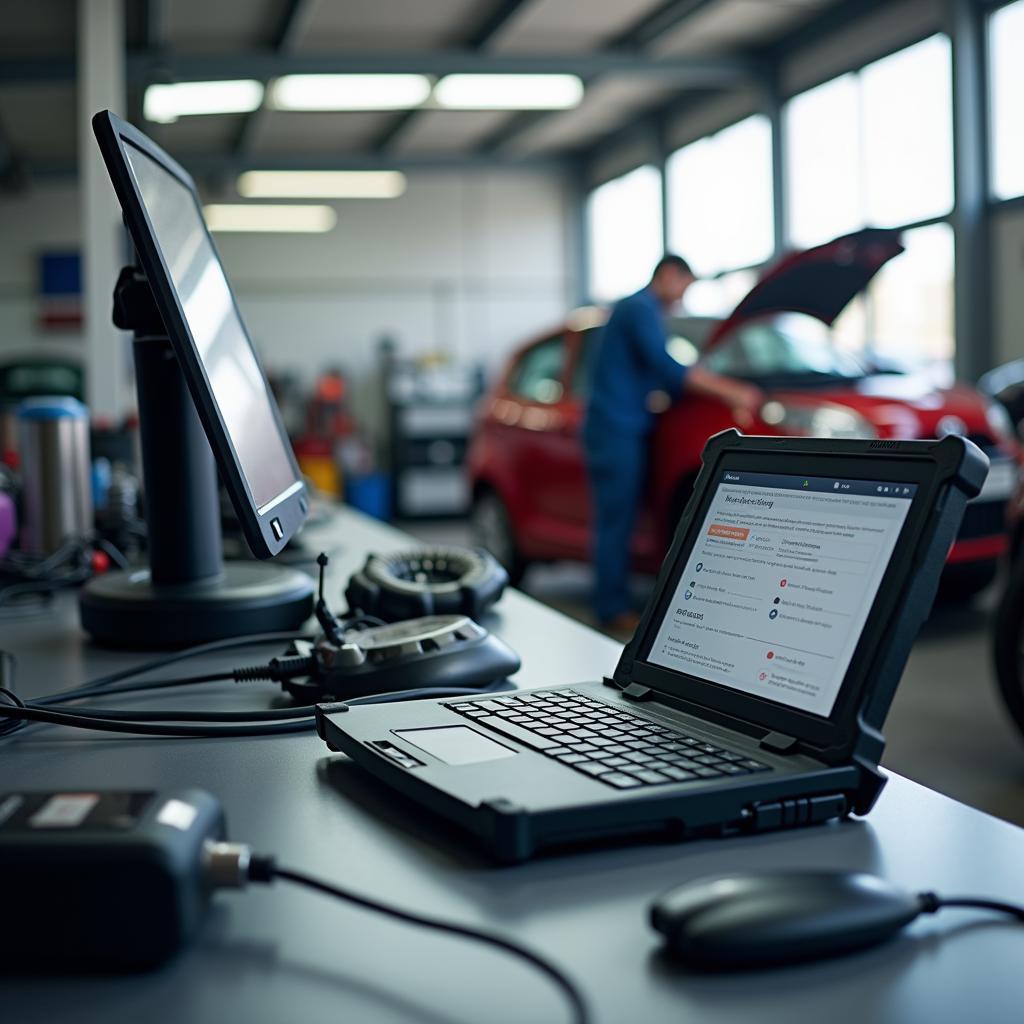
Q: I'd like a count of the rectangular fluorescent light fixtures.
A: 5